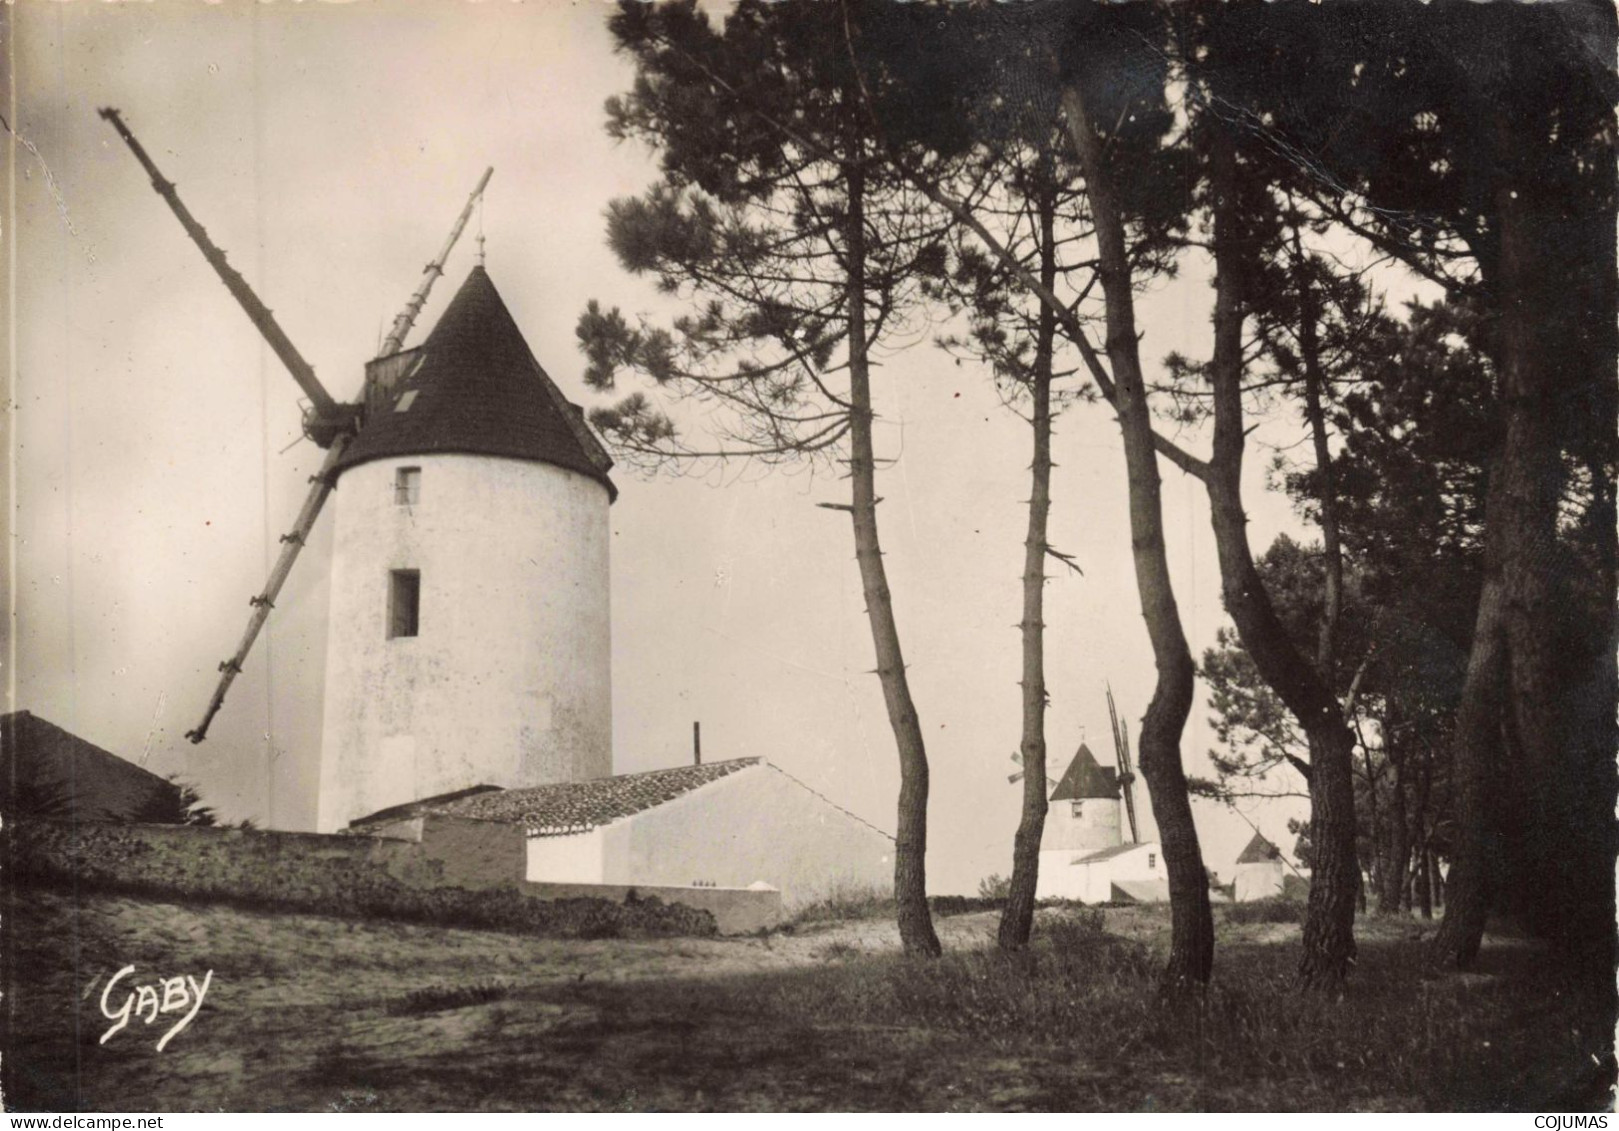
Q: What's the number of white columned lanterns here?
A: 0